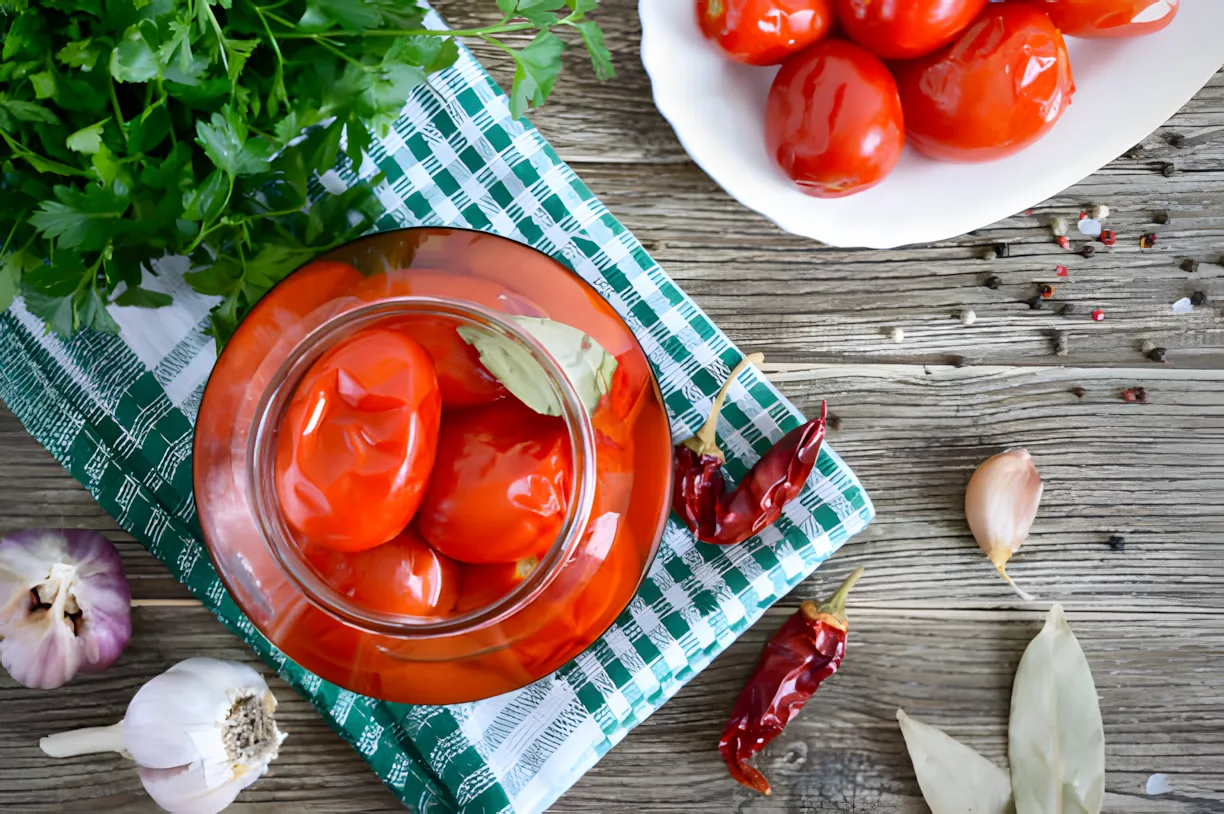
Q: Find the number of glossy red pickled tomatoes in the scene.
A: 10